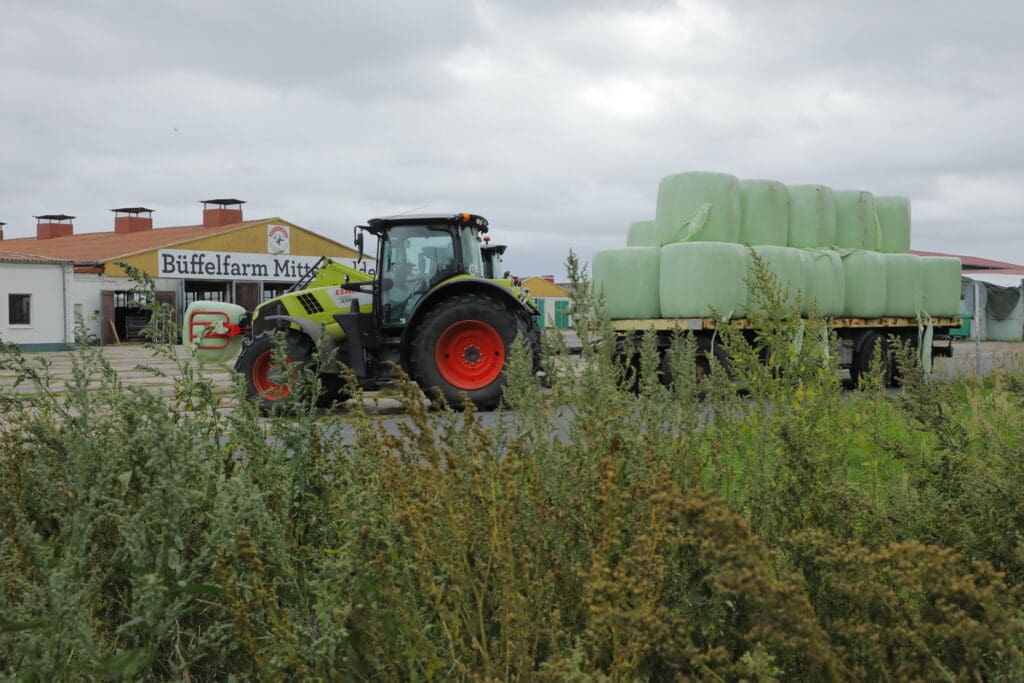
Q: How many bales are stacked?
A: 13